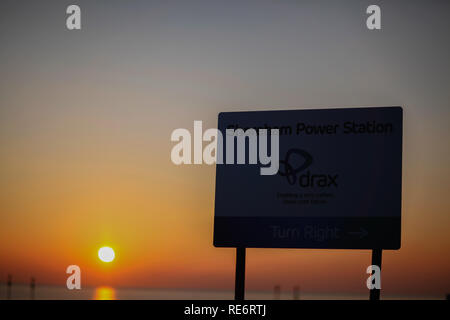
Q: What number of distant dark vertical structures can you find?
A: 4